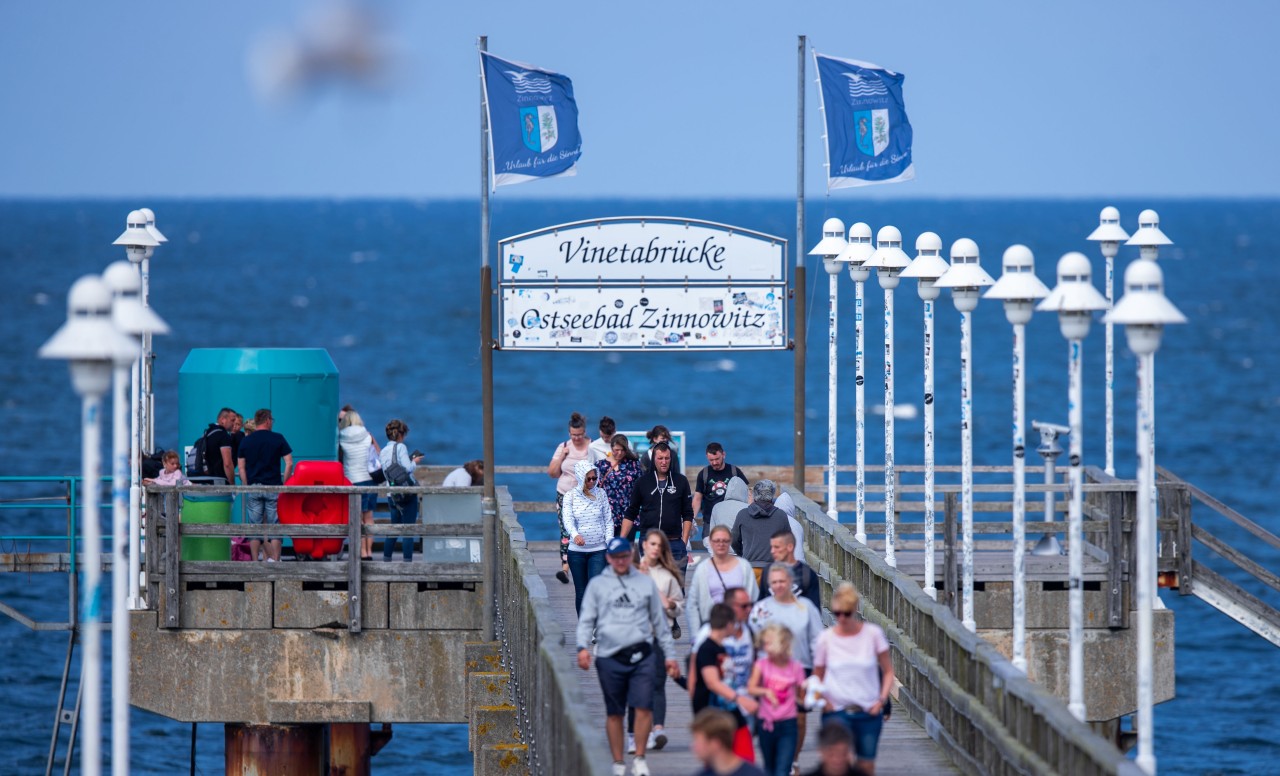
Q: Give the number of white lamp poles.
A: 14